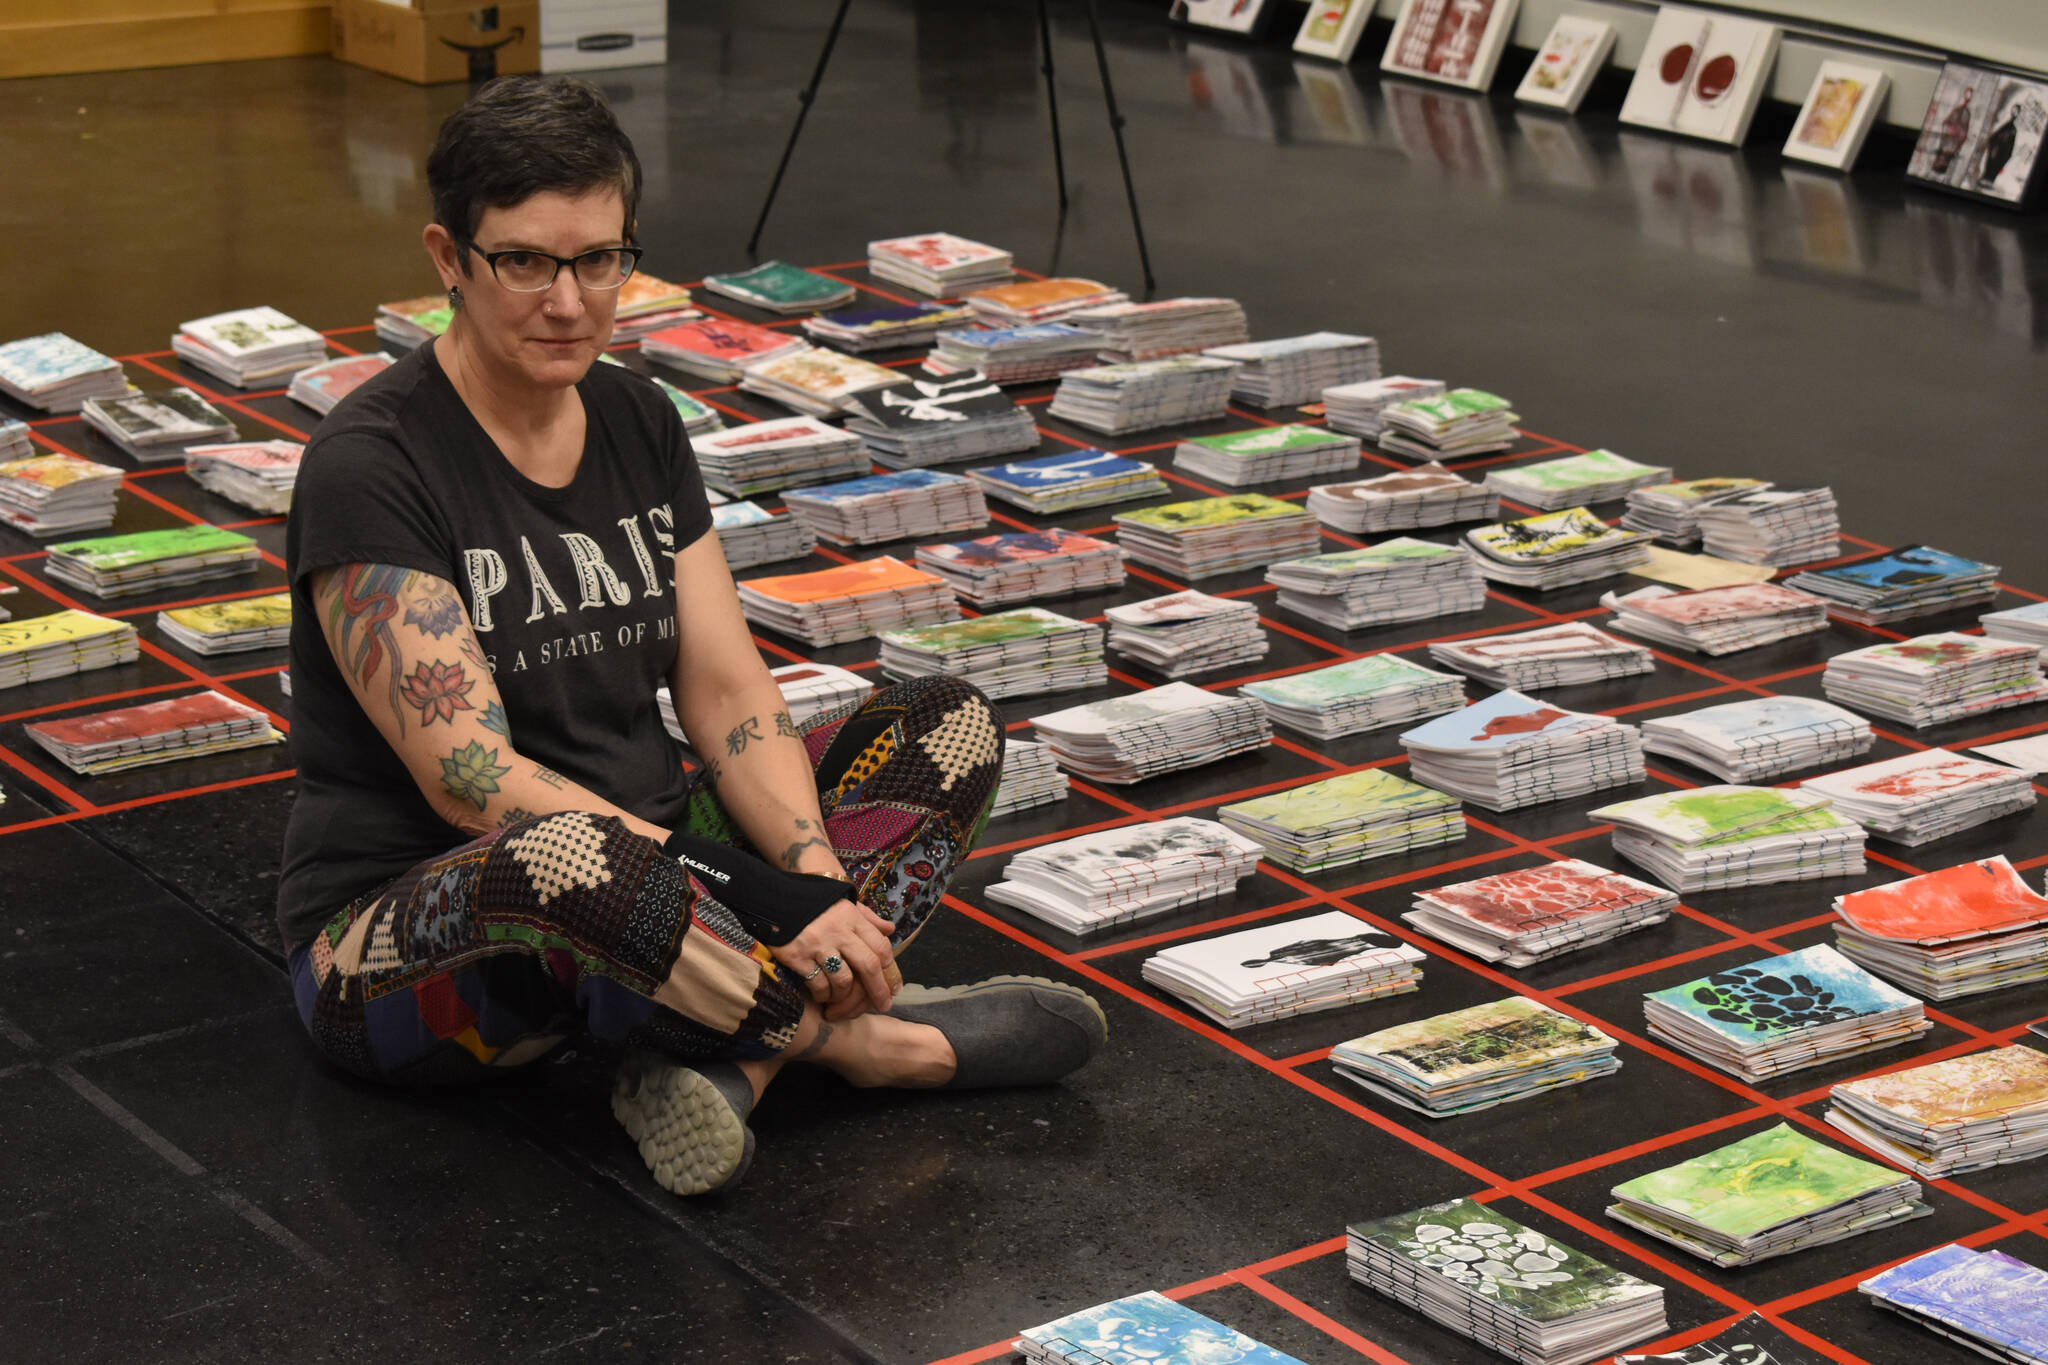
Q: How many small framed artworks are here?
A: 7